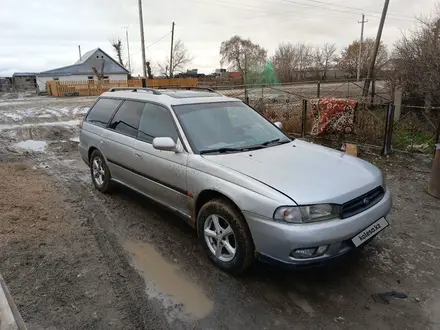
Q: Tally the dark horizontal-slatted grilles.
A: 1